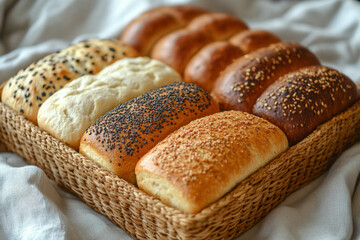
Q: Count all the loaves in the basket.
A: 9